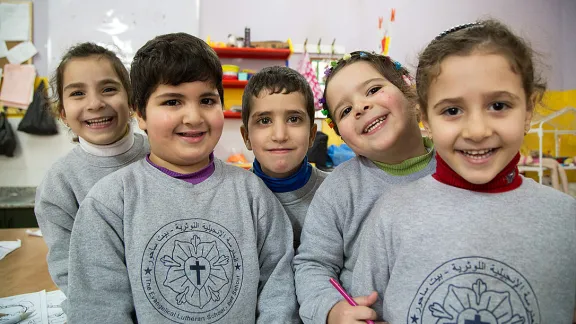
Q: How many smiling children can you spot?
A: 5